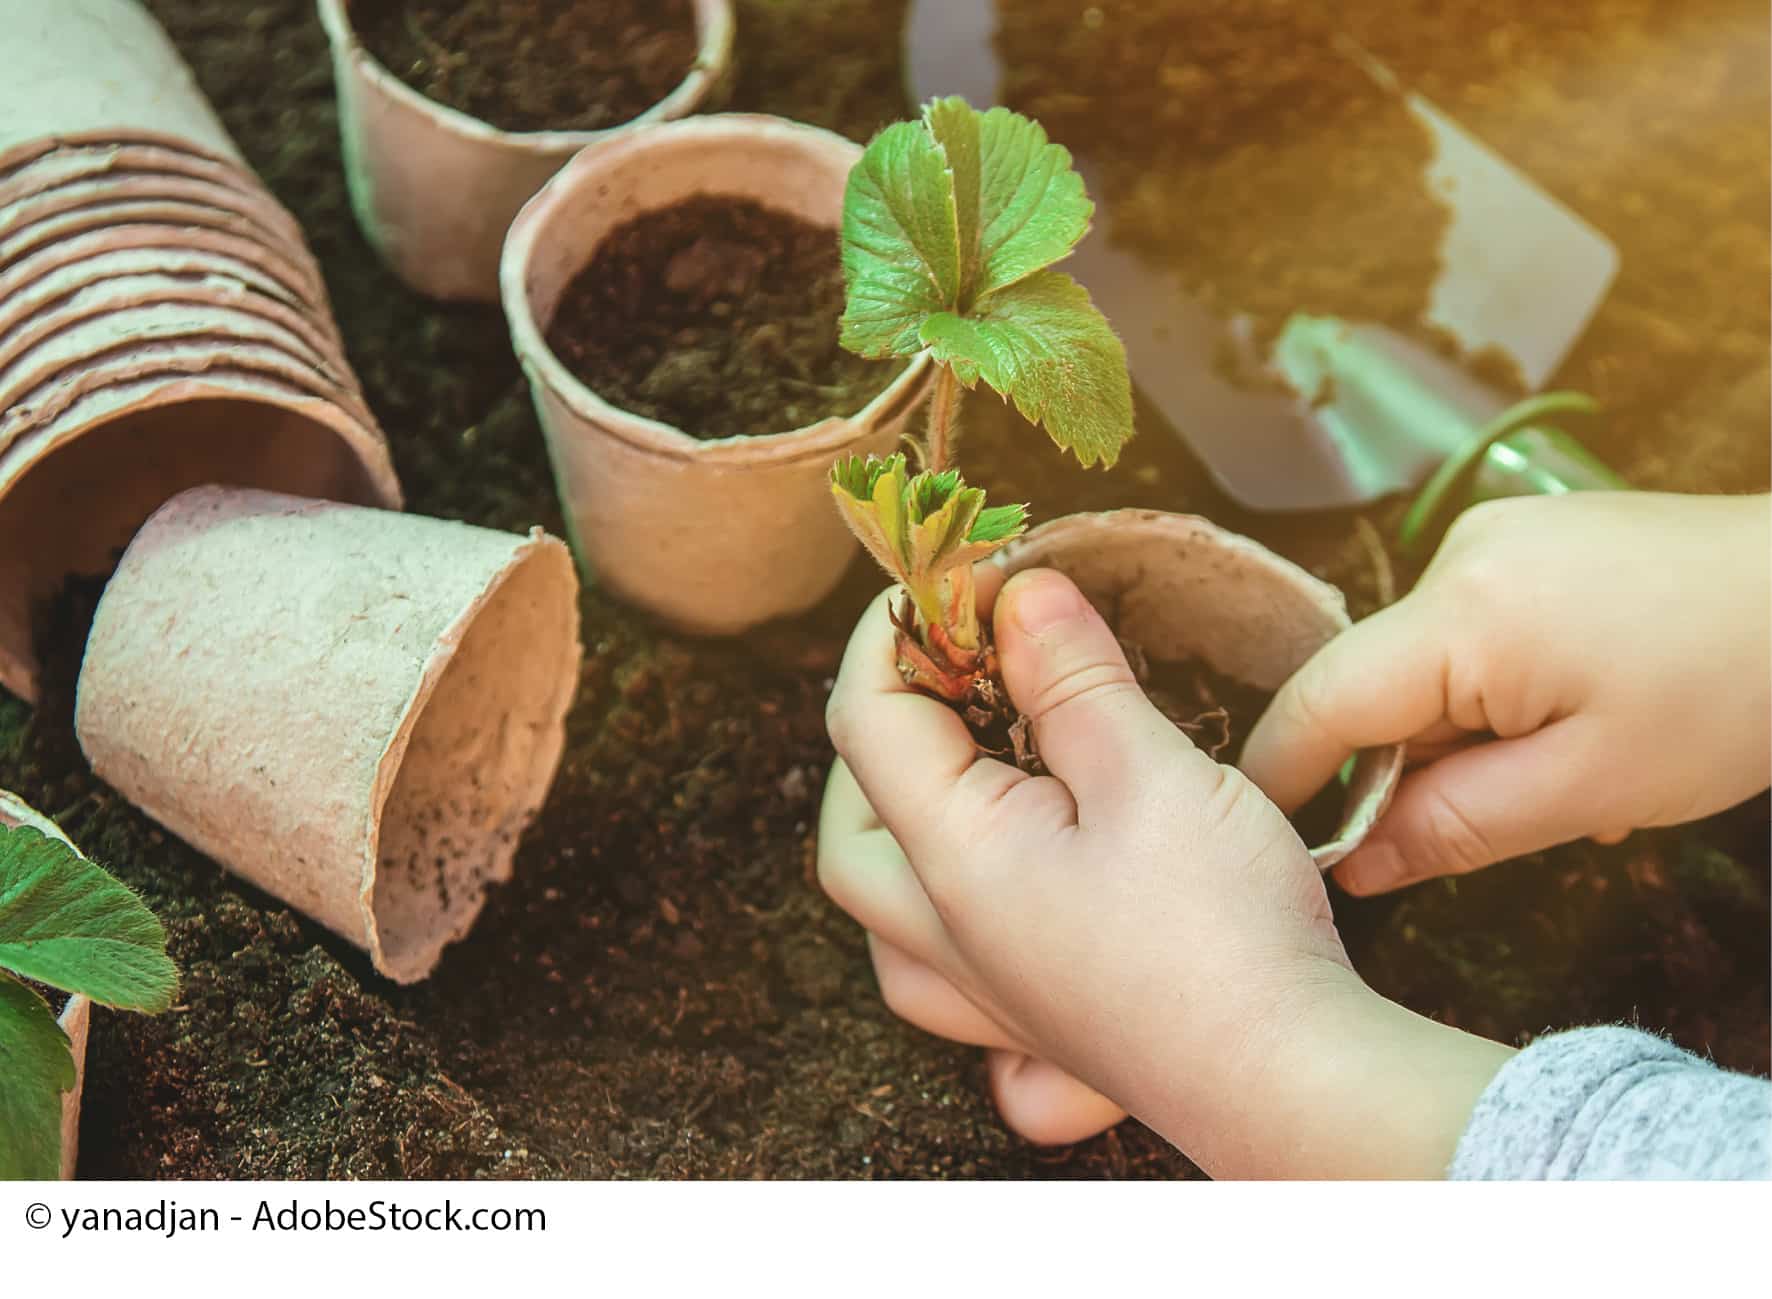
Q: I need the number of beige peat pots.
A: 15